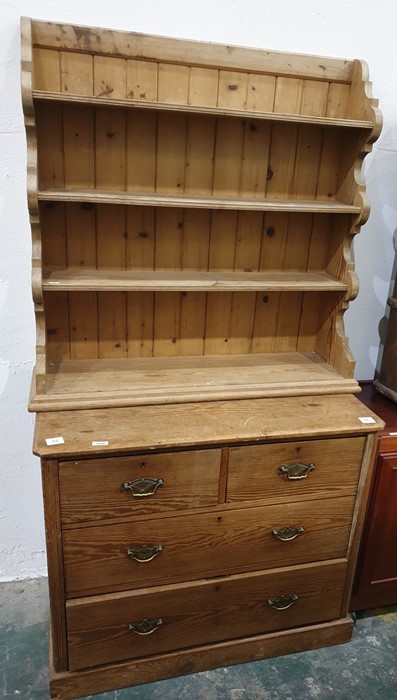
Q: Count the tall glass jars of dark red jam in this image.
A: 0